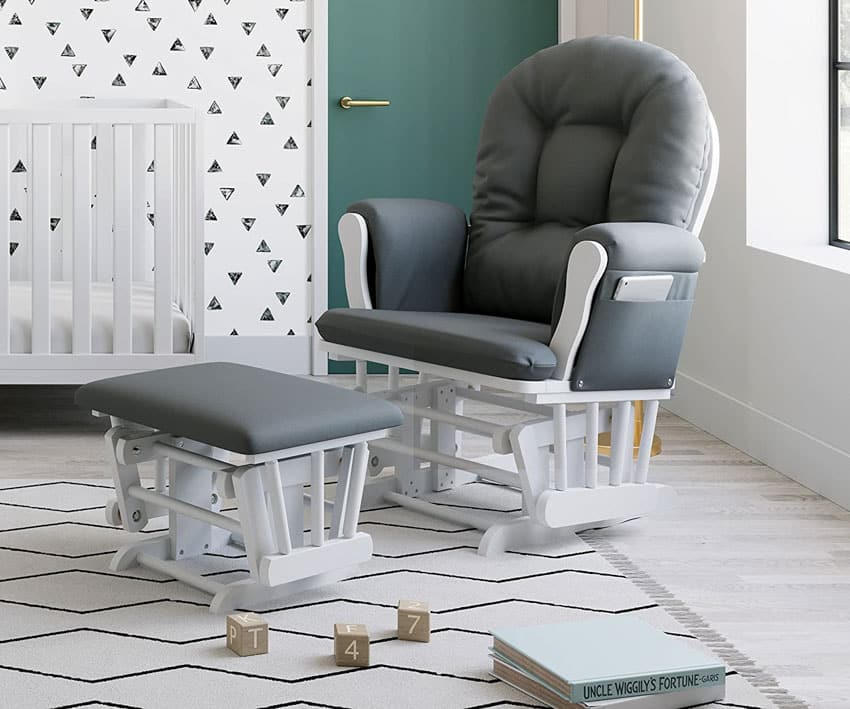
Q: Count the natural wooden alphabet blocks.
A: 3